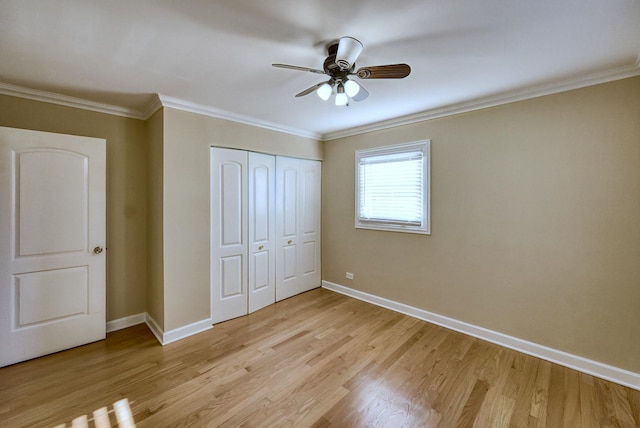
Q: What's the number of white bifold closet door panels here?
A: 4